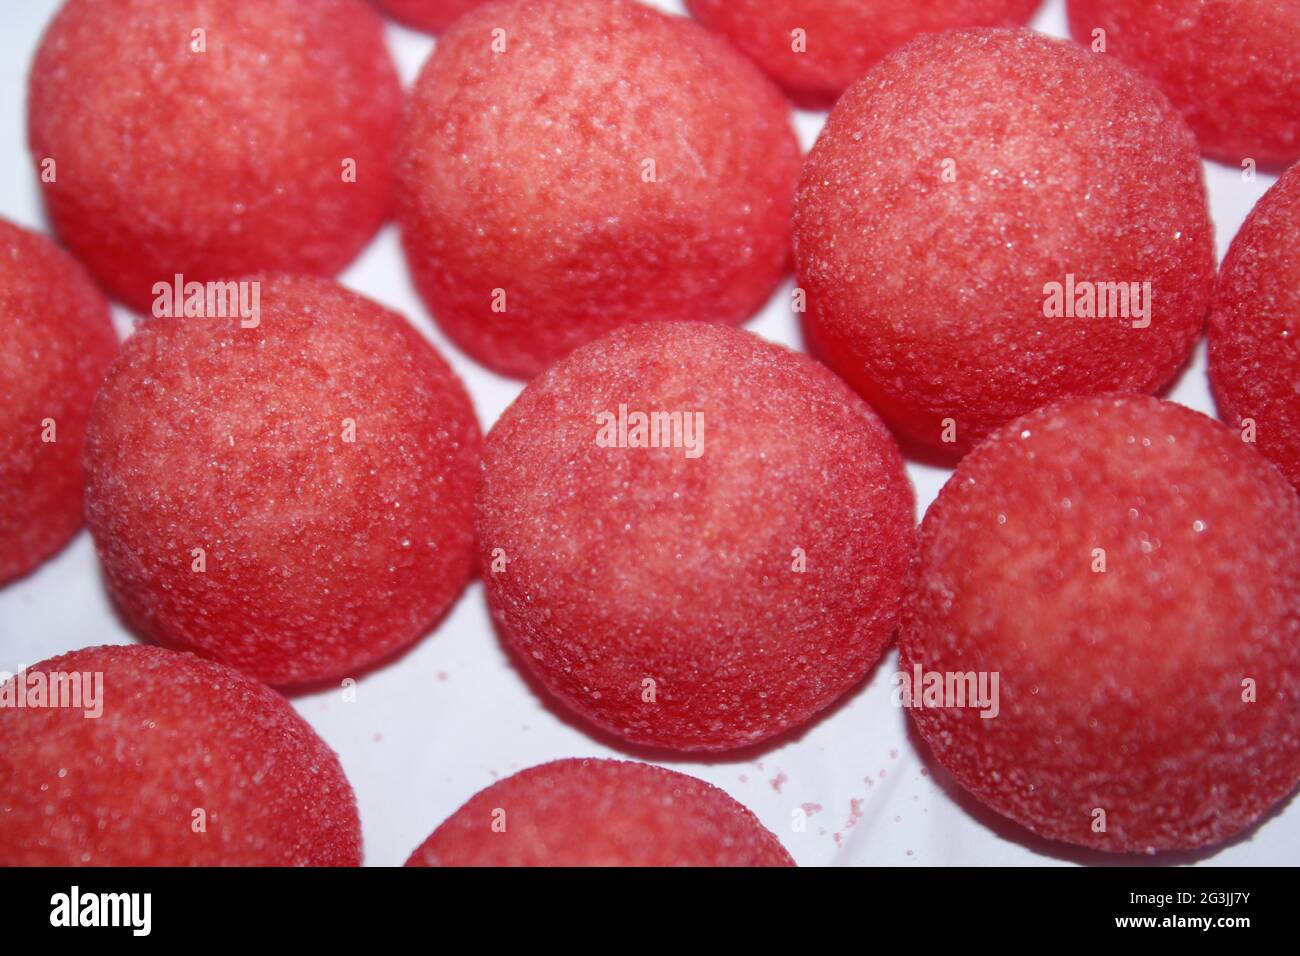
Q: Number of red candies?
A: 13